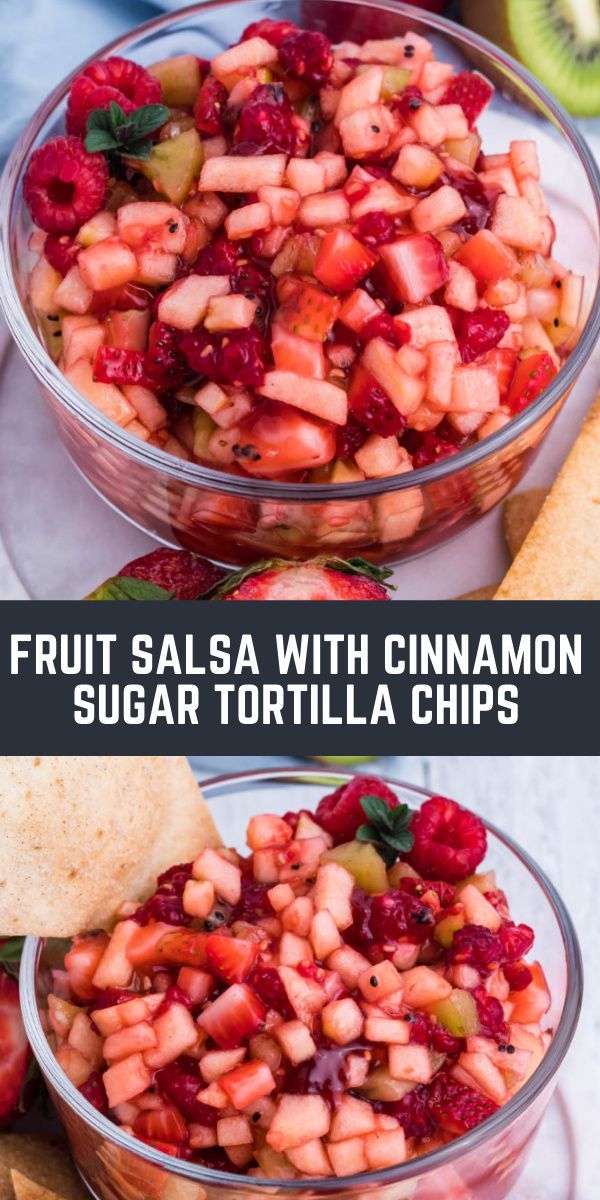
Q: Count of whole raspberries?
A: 4